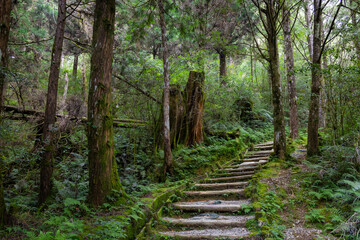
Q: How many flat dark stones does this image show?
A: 2